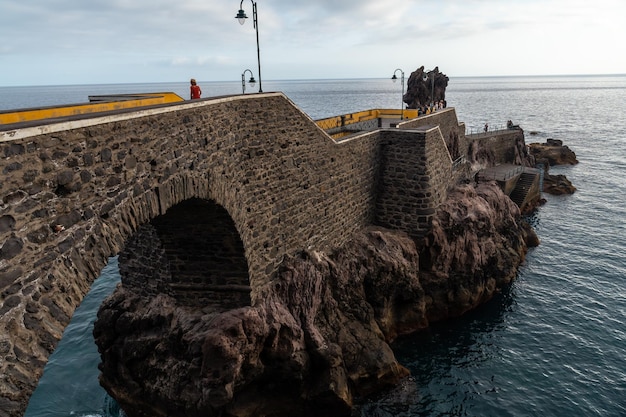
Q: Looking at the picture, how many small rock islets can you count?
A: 2